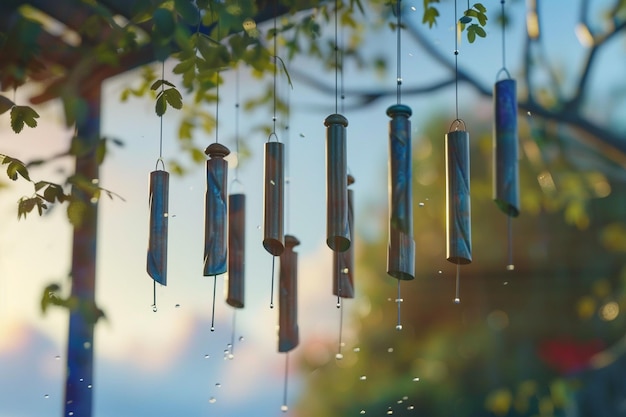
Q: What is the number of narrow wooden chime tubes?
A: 10